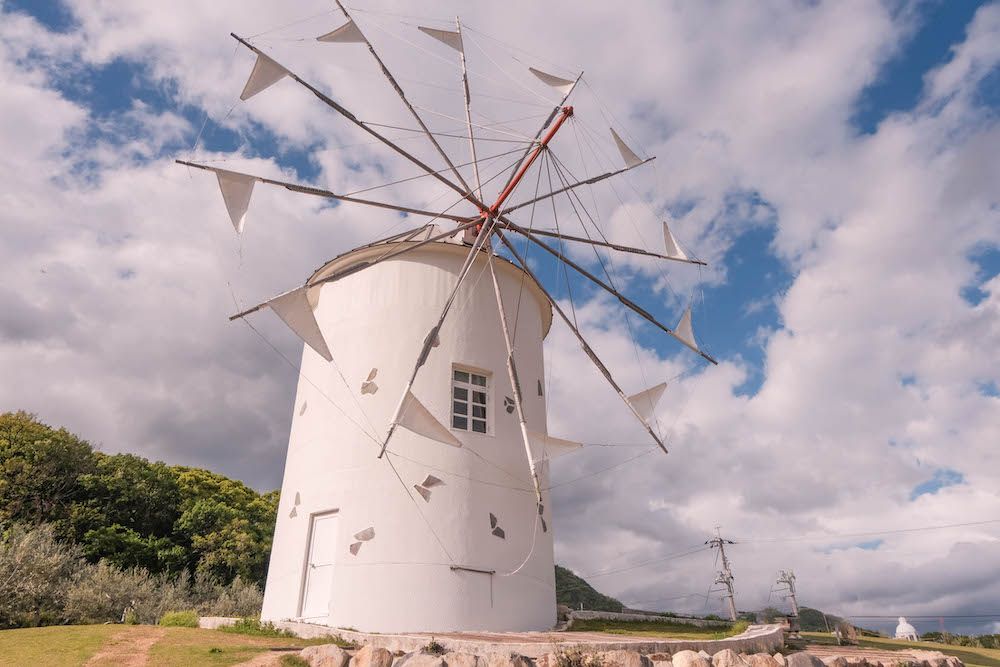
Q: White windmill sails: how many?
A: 12